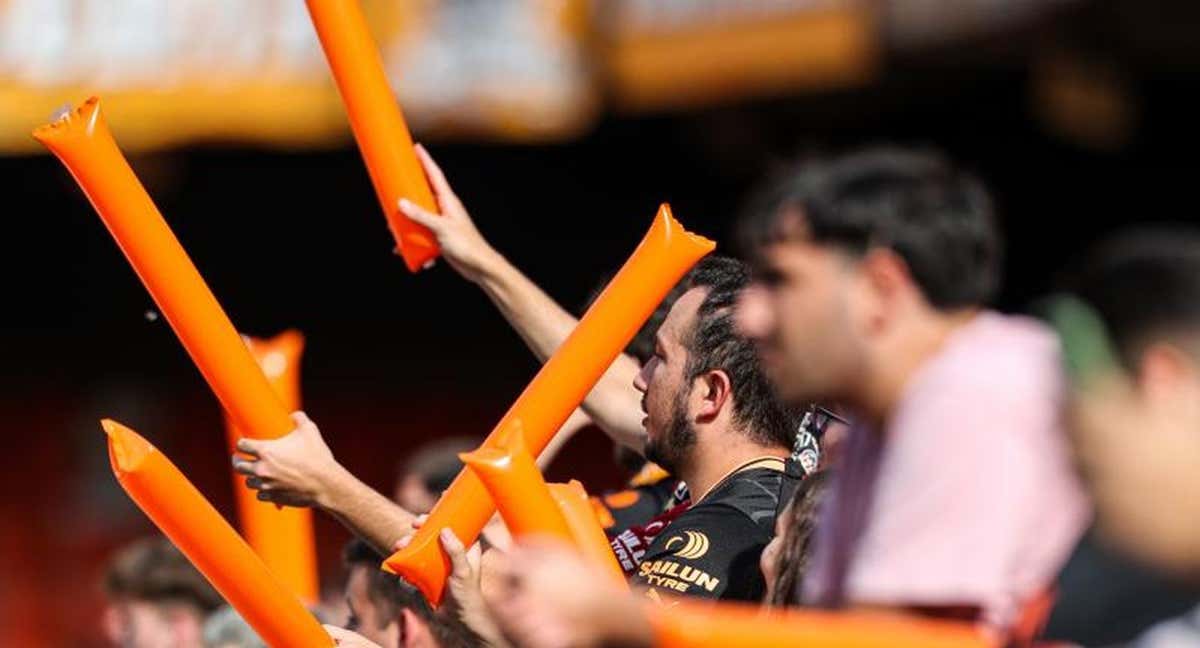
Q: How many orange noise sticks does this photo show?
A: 8